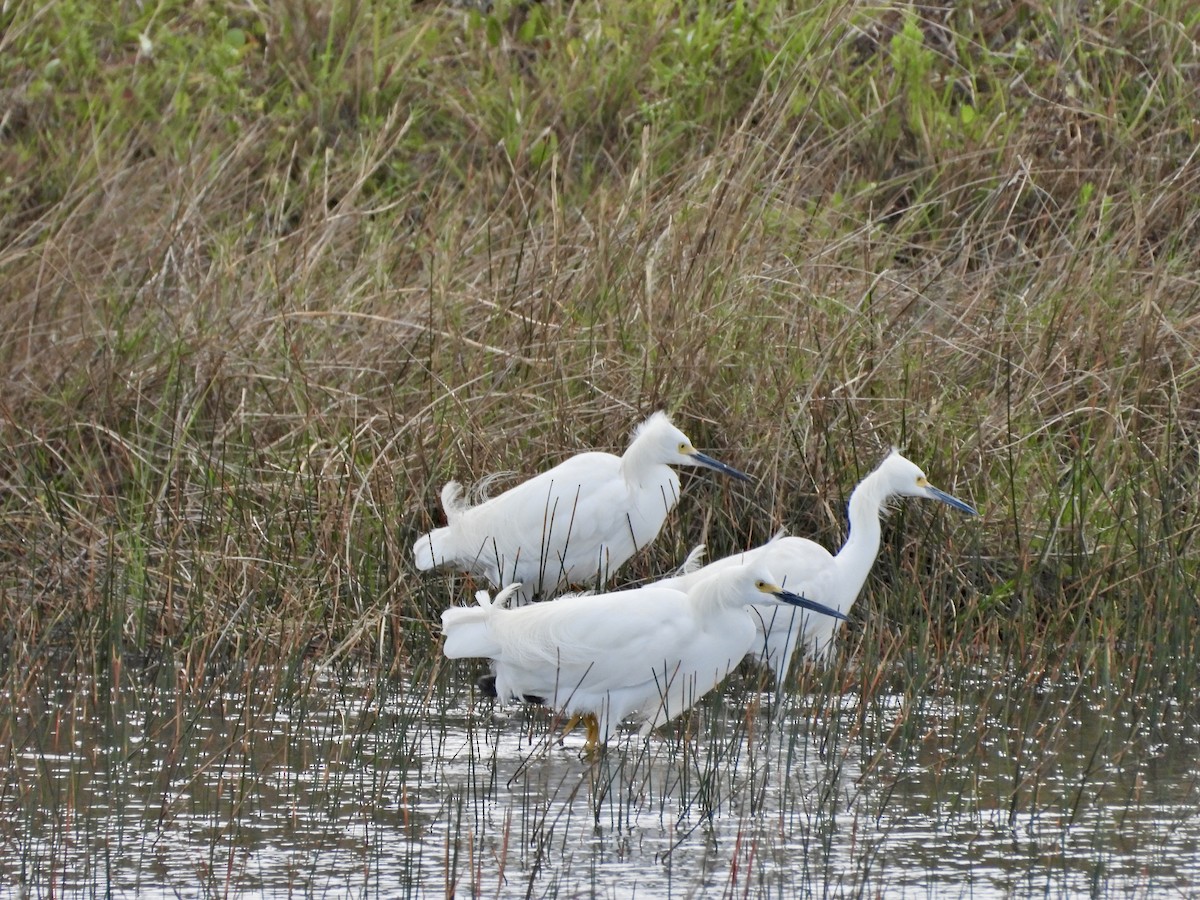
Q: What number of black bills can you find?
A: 3